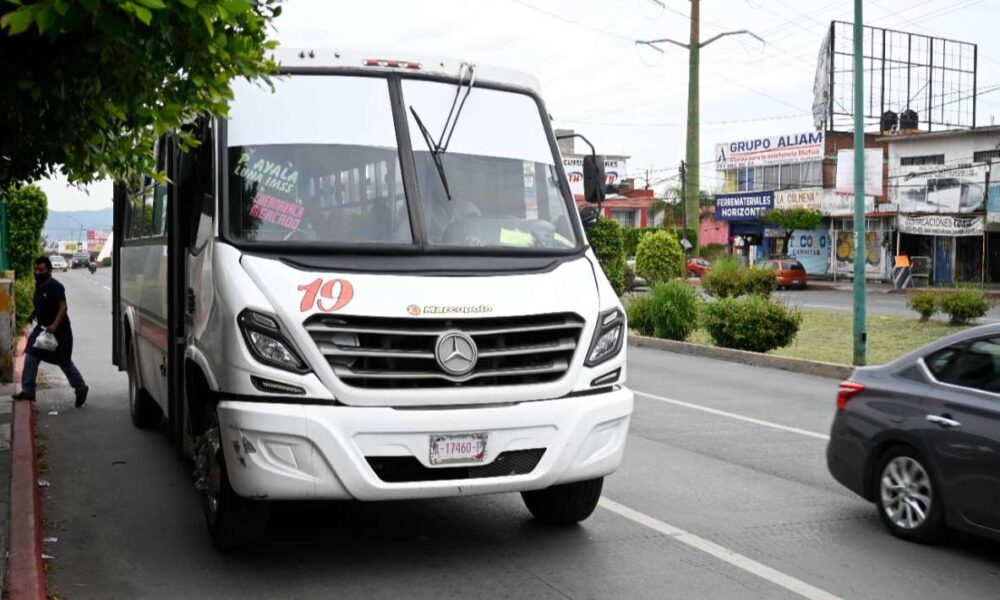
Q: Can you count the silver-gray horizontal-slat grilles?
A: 1